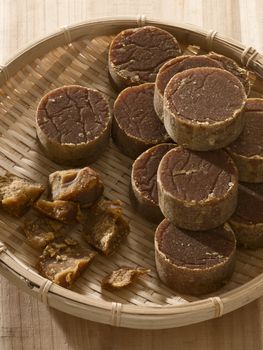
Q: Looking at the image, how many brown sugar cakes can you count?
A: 11